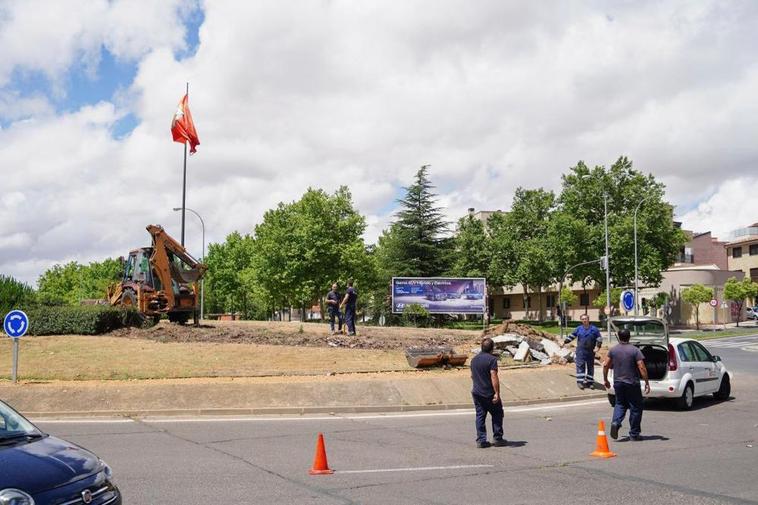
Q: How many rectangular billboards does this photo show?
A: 1